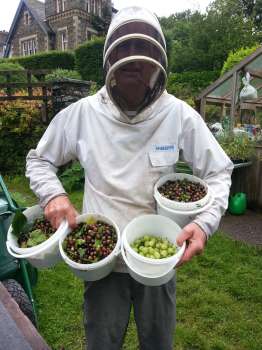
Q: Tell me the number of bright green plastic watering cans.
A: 1